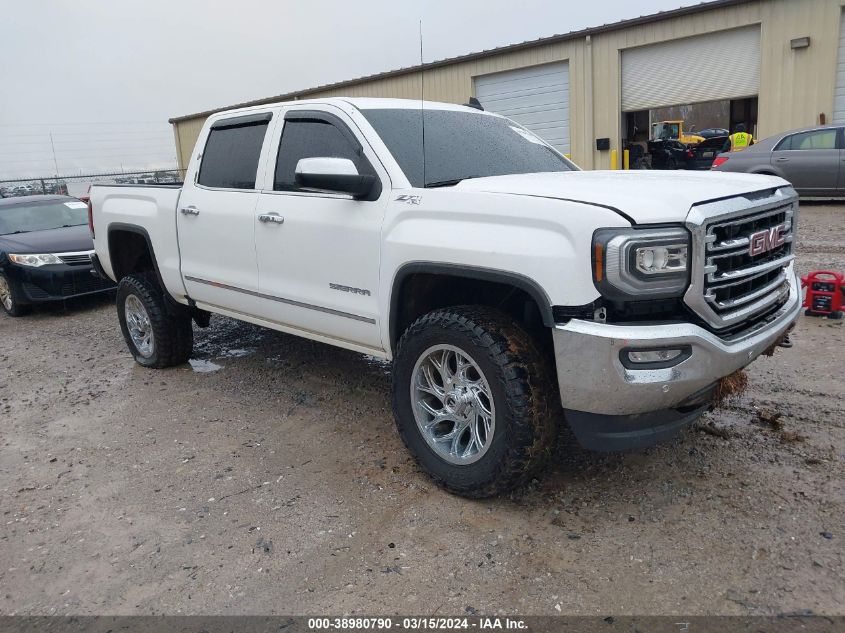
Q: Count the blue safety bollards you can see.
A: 0